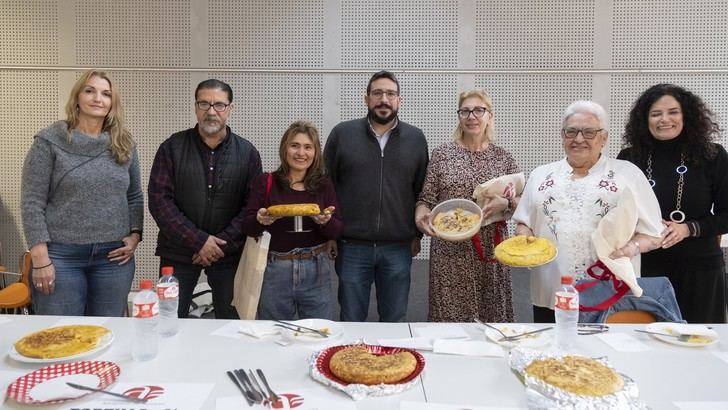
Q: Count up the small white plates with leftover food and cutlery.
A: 3